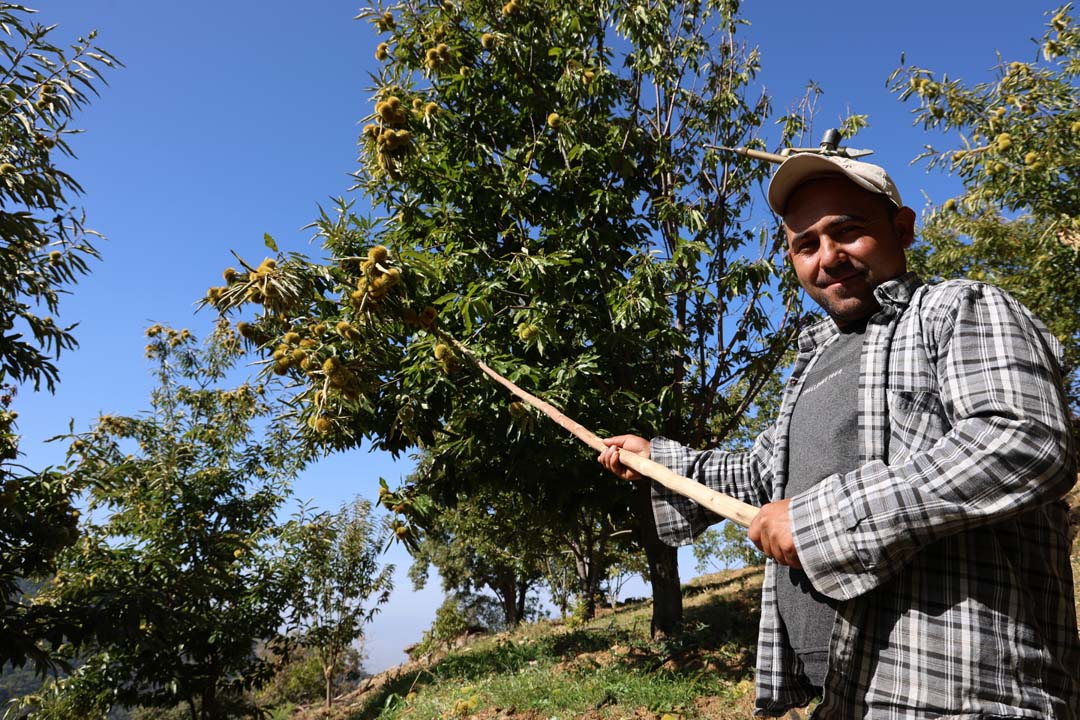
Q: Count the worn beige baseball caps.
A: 1